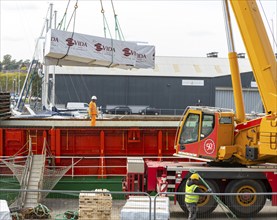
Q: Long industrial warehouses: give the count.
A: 1